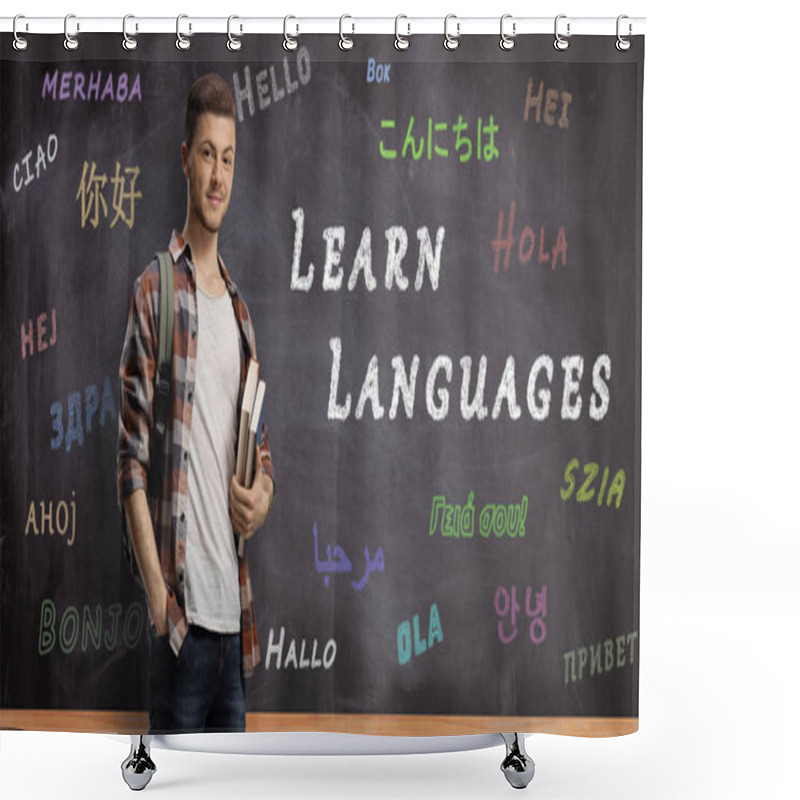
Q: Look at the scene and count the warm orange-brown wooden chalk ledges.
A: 1